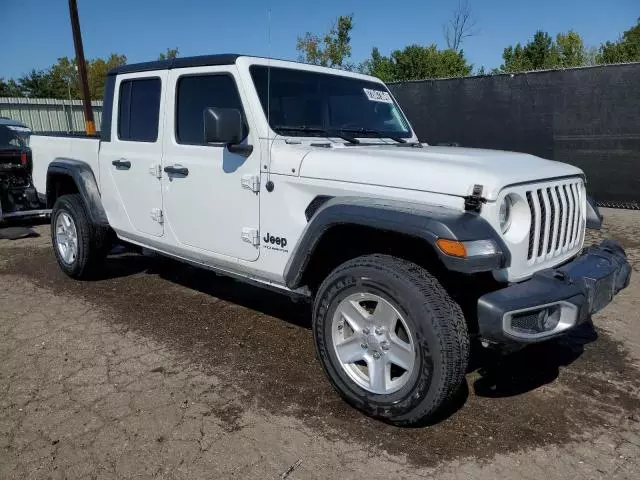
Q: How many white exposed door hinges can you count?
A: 4